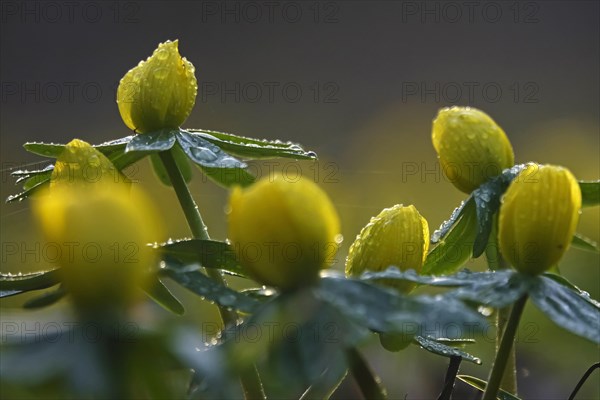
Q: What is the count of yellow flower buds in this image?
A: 7